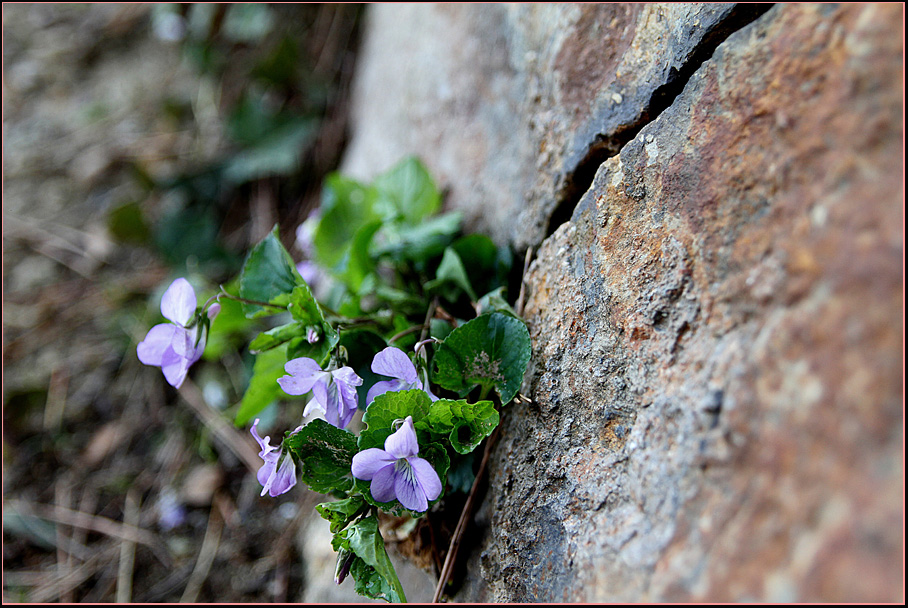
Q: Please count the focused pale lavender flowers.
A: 5